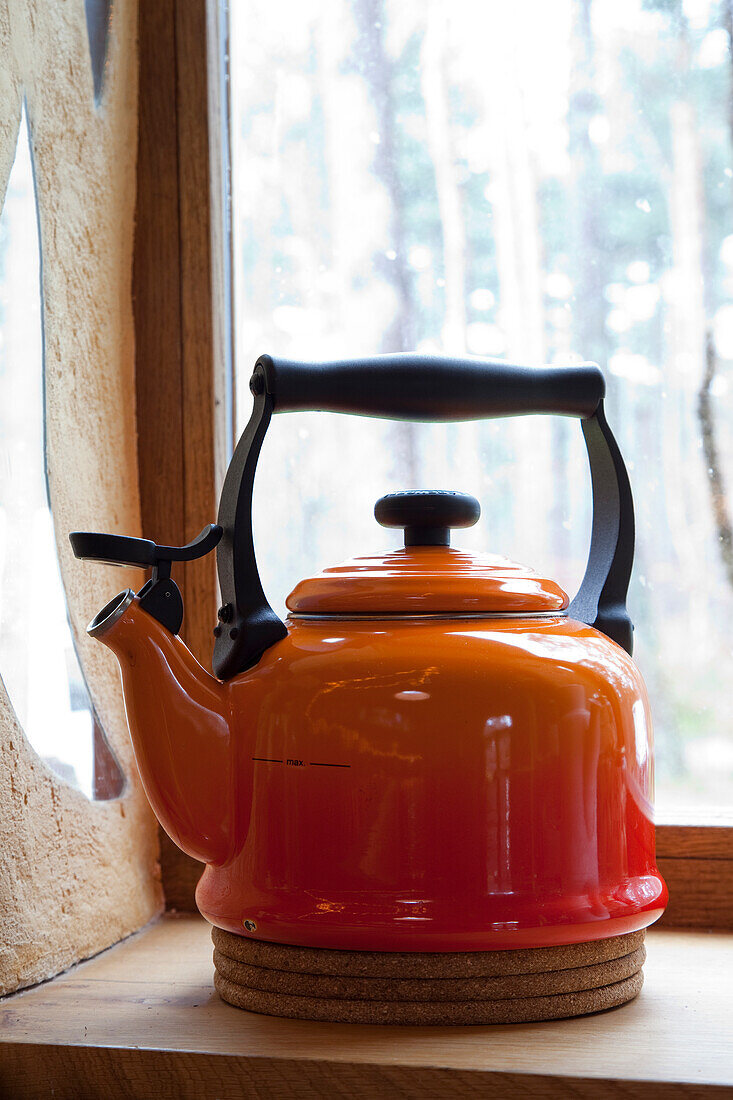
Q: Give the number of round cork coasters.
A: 3